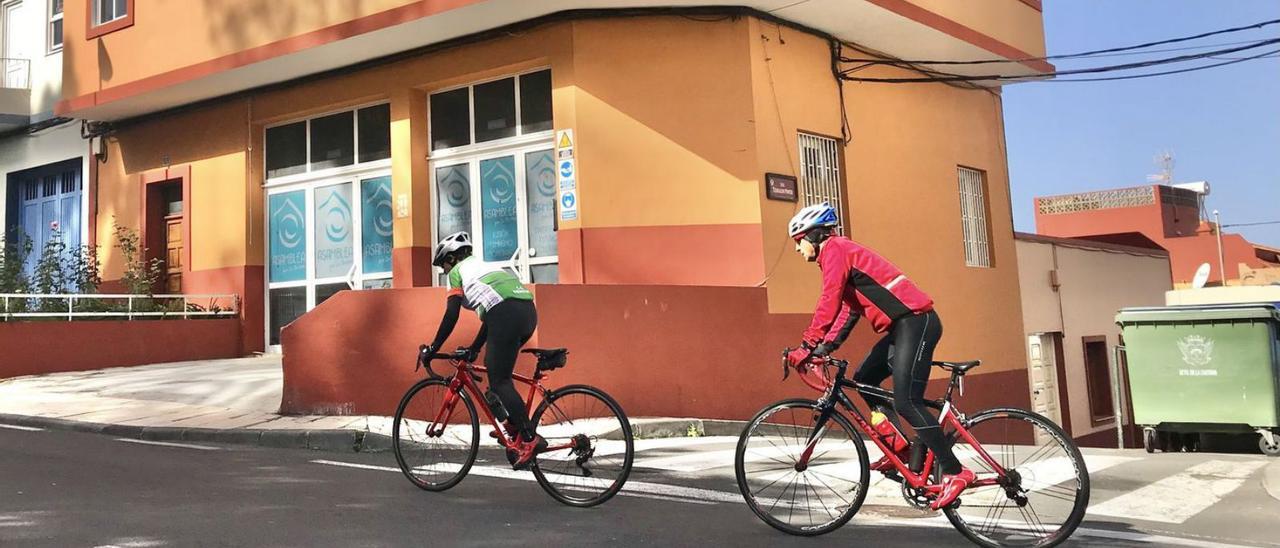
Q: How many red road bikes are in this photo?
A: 2